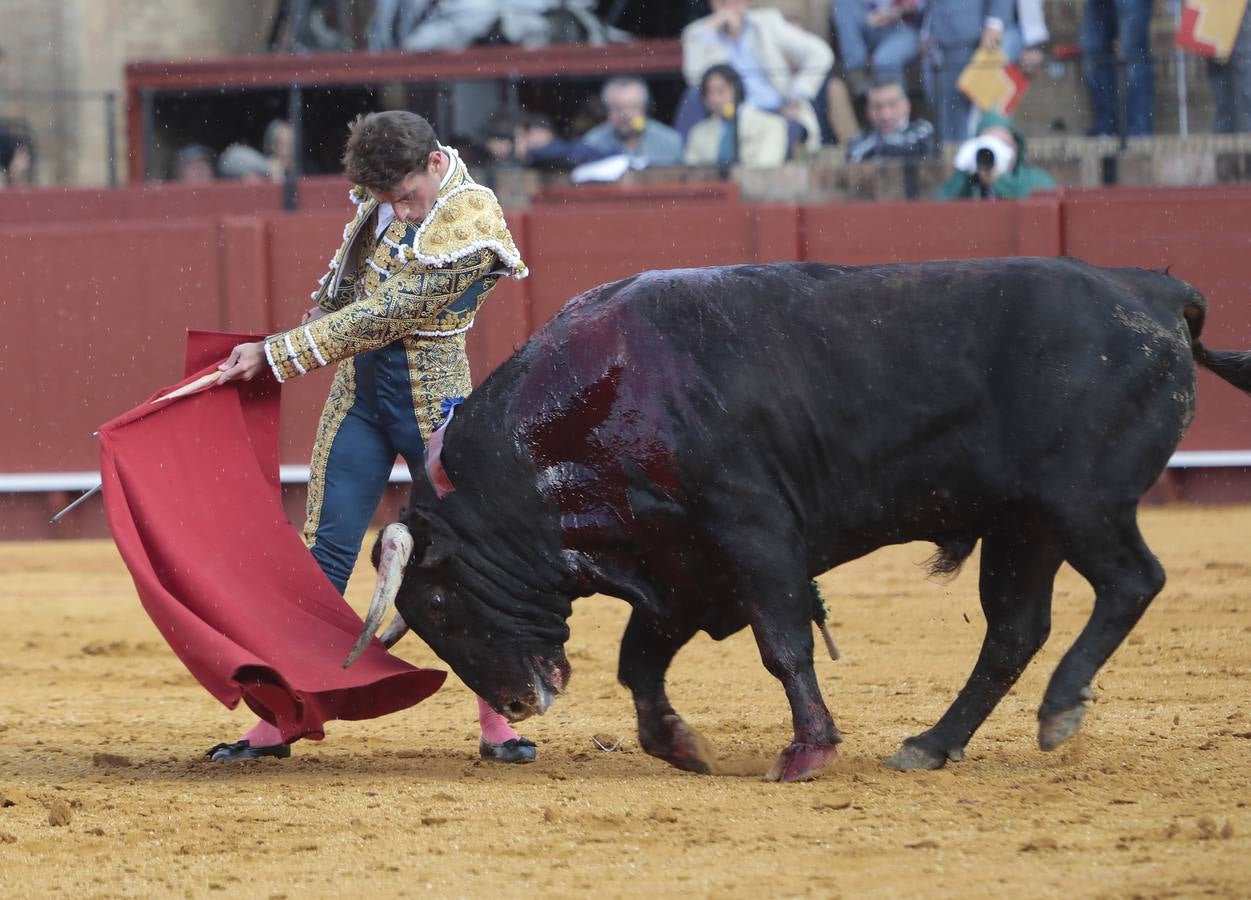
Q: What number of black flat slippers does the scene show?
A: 2